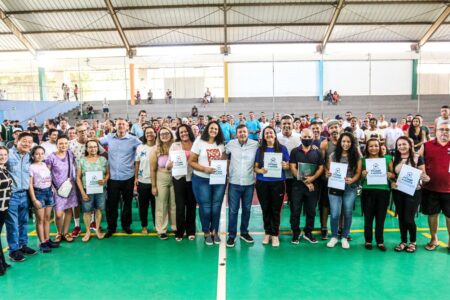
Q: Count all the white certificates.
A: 7